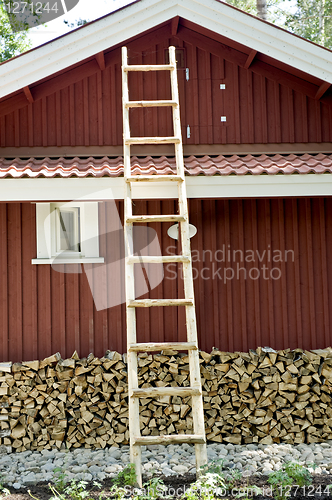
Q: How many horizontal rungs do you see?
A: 10